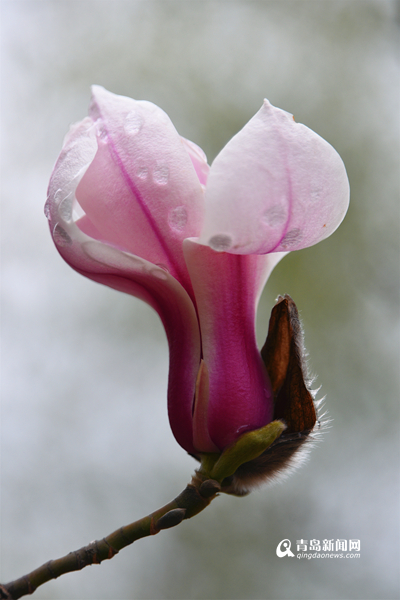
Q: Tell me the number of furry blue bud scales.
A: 0